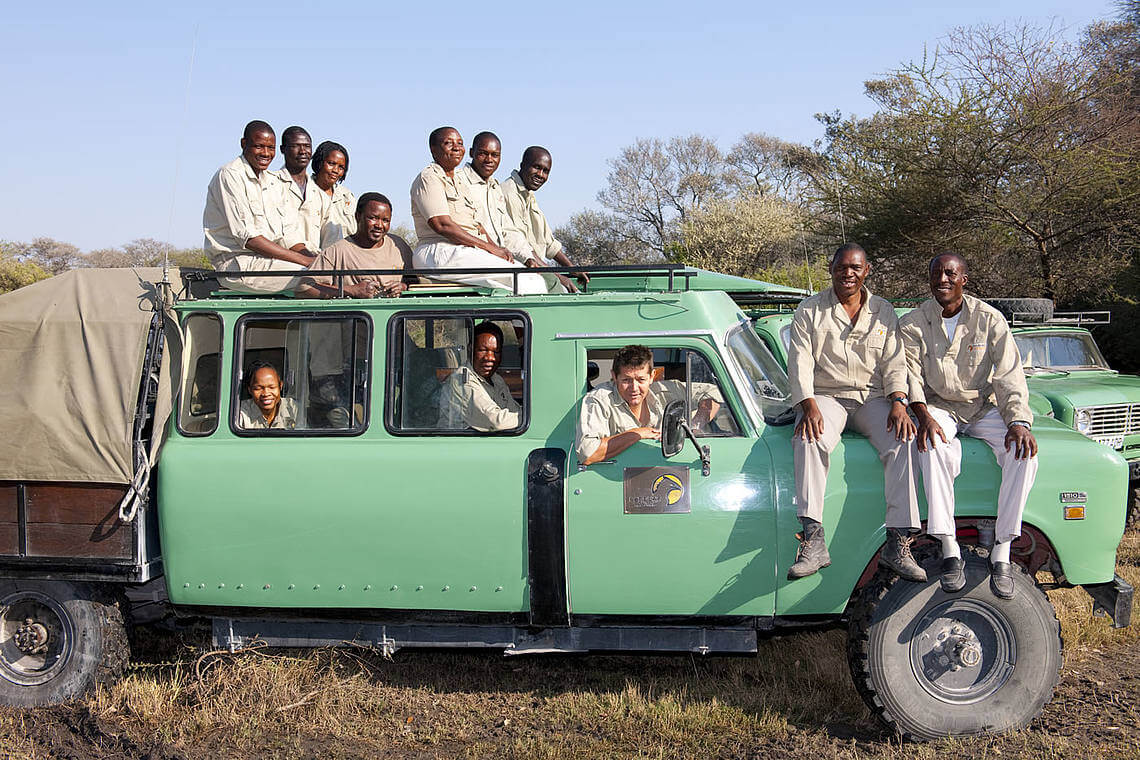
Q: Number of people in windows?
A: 3